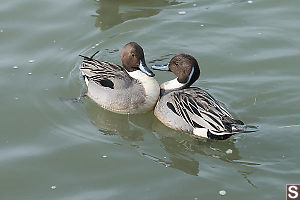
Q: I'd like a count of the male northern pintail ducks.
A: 2